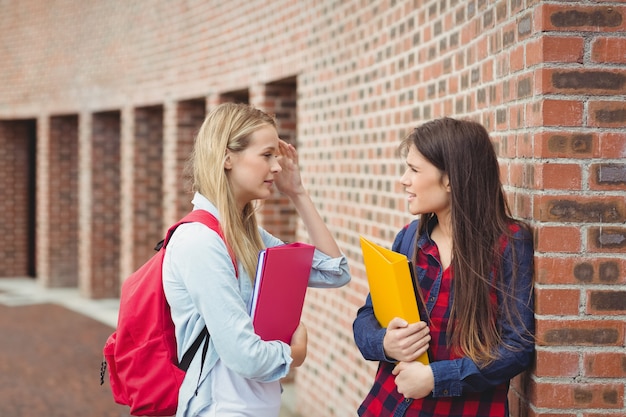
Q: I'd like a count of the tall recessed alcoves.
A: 7